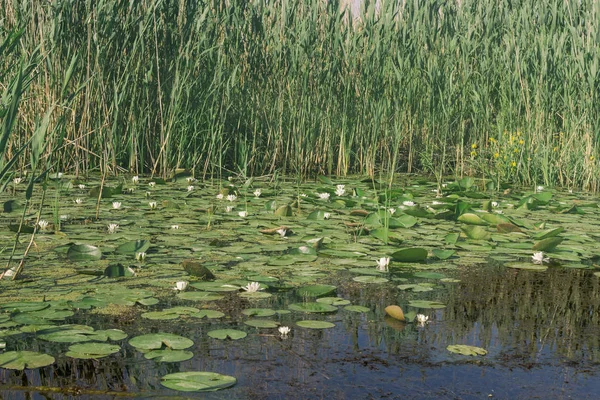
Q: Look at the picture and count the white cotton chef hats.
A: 0